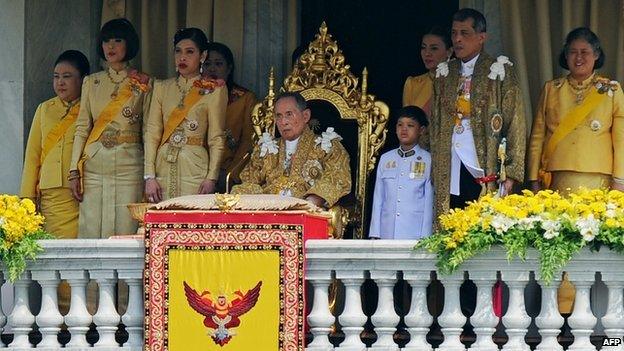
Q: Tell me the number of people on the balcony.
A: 9